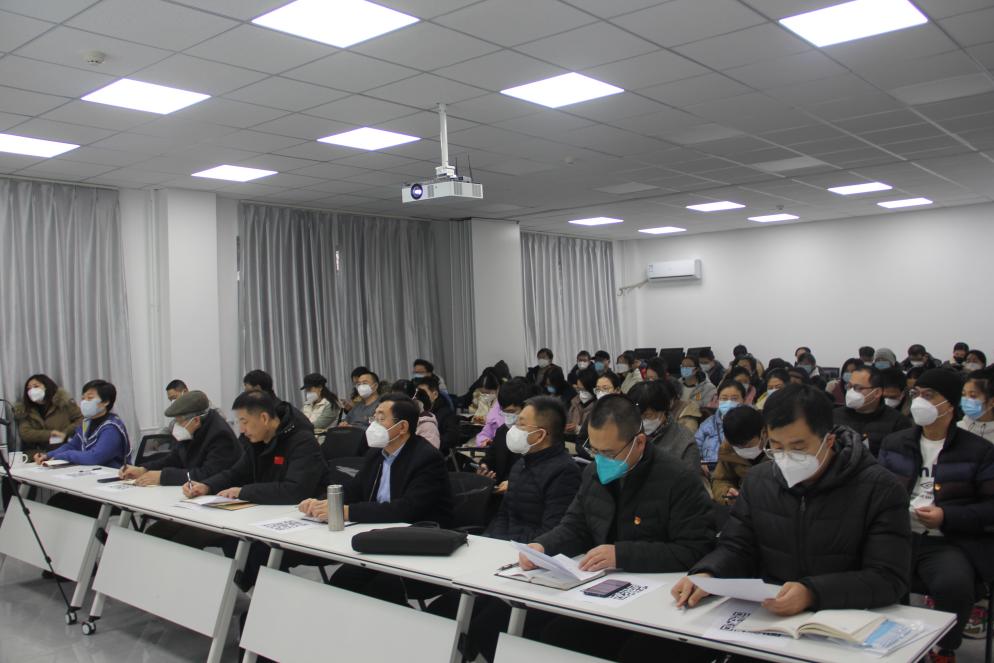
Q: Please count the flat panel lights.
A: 13